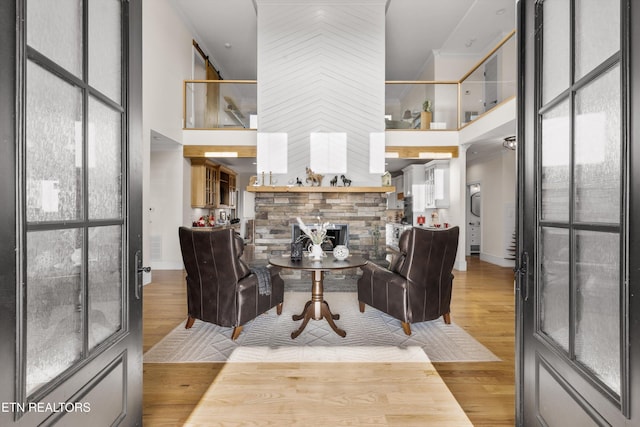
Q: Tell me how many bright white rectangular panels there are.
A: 3